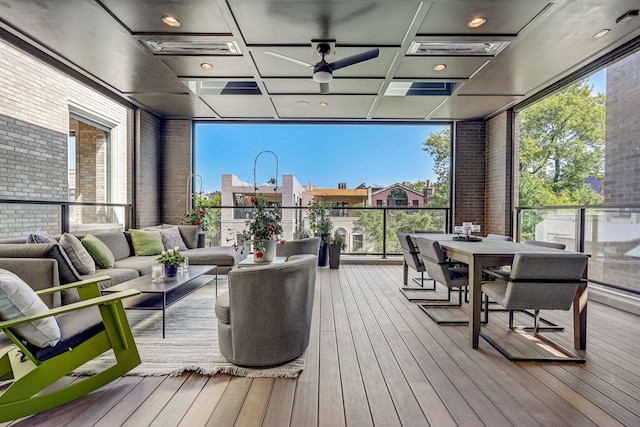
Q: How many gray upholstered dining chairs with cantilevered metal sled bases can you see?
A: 6